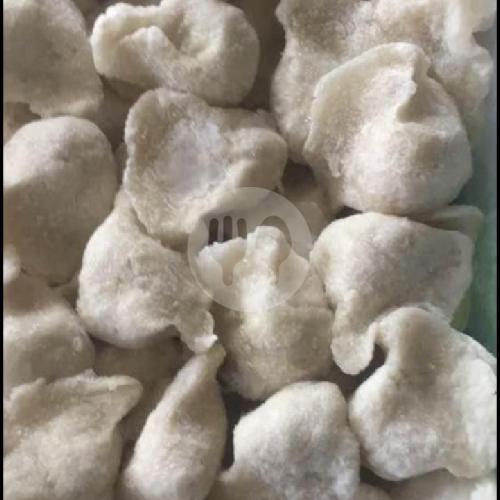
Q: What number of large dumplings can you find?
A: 14